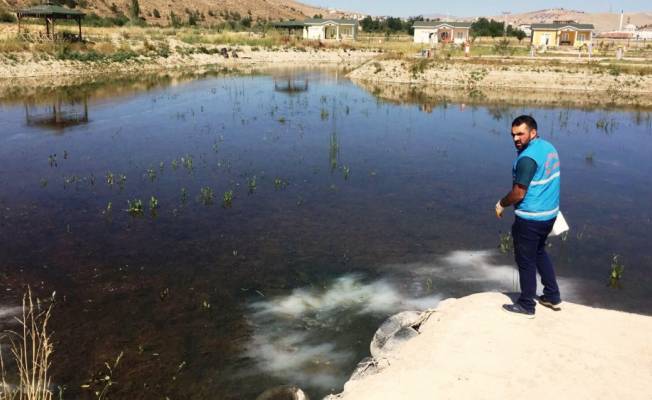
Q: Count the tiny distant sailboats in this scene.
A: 0